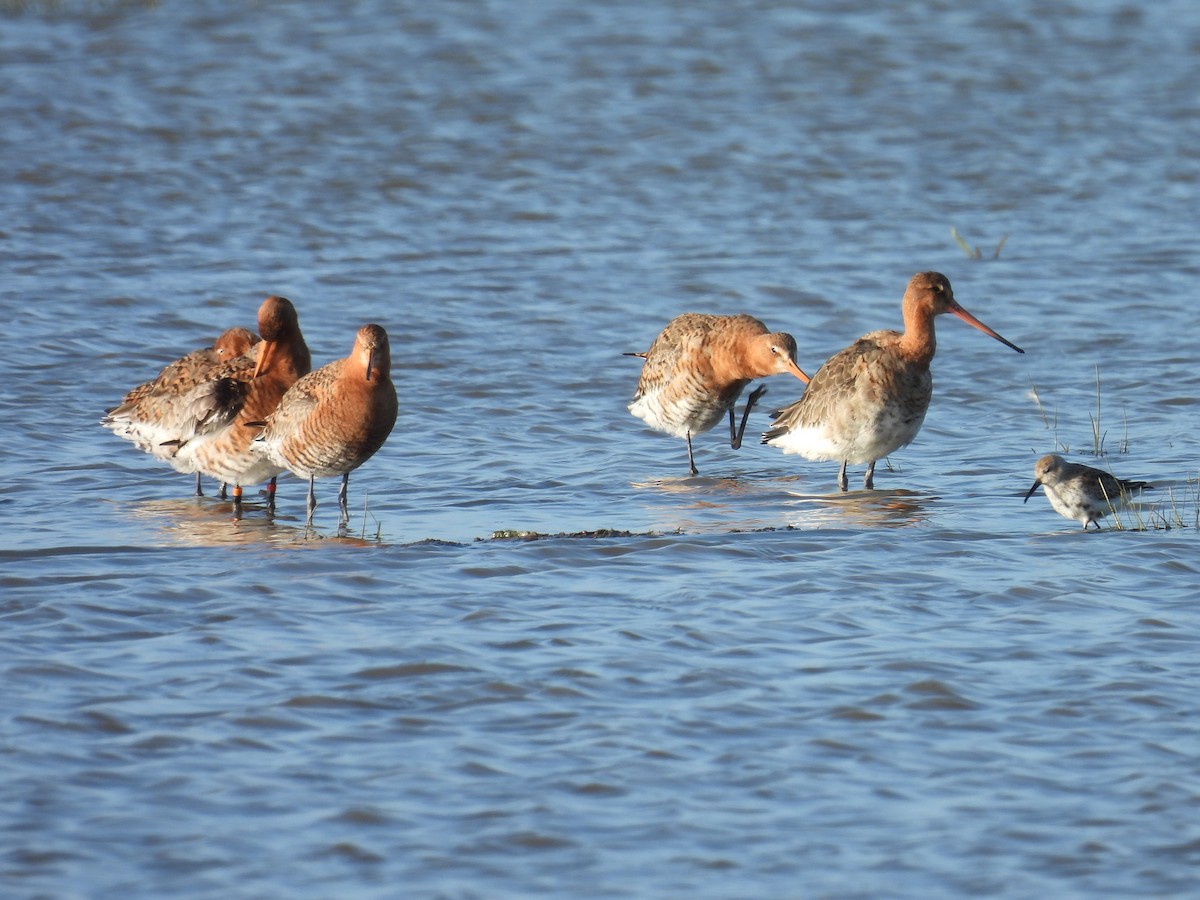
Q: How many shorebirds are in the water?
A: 6